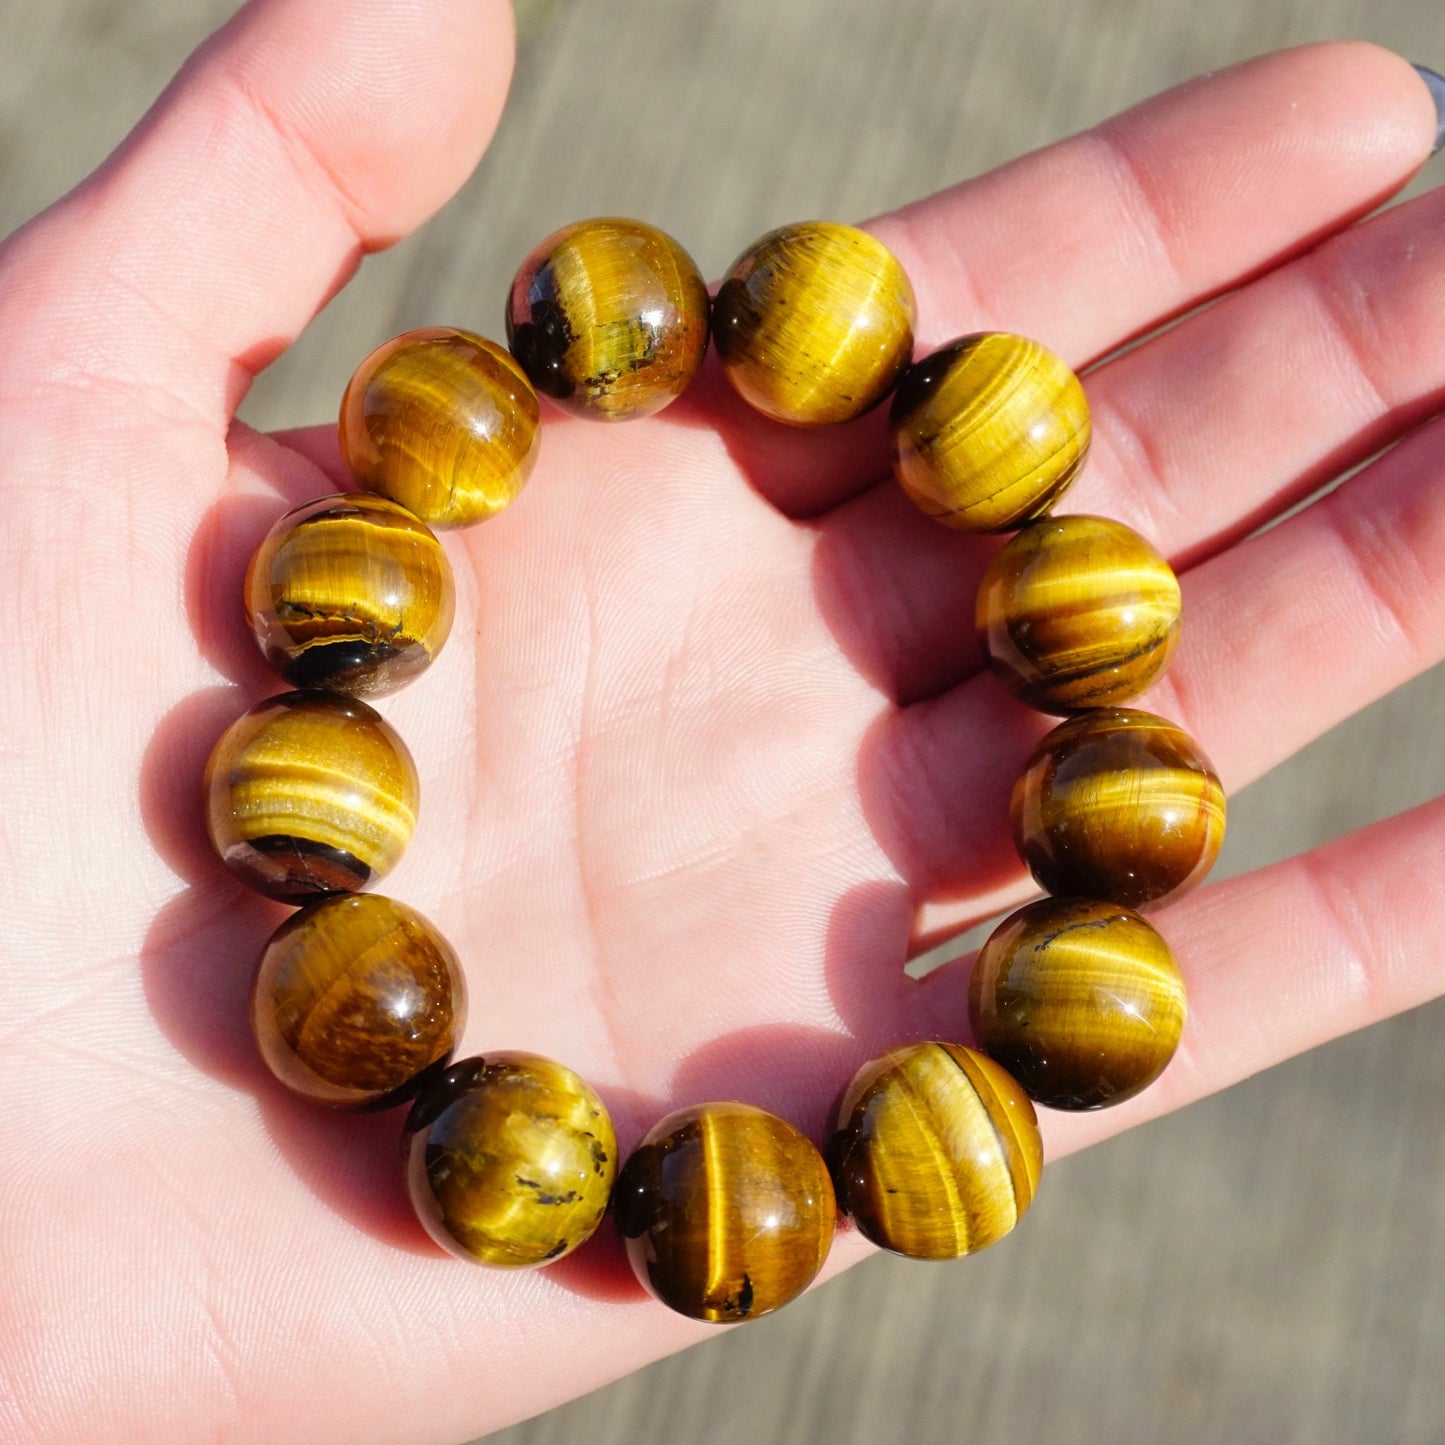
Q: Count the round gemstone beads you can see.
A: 13